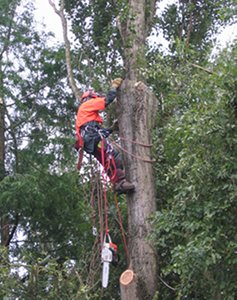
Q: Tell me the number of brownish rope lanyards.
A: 2